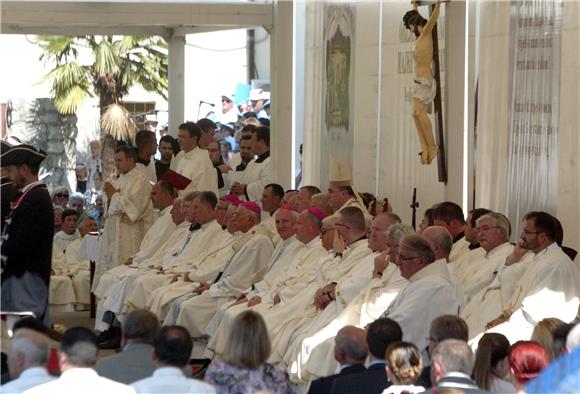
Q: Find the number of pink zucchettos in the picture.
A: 5